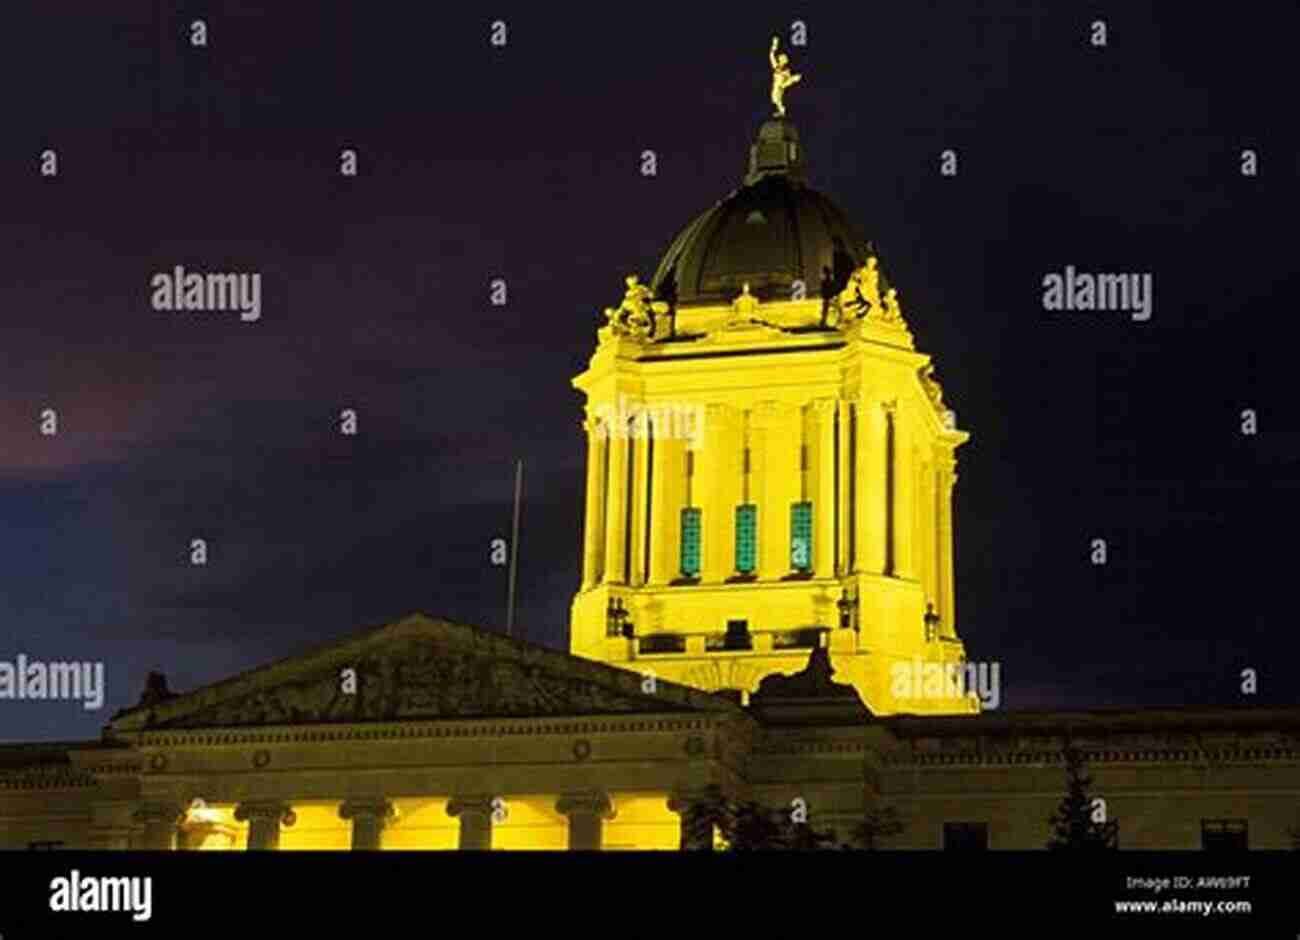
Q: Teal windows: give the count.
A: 3